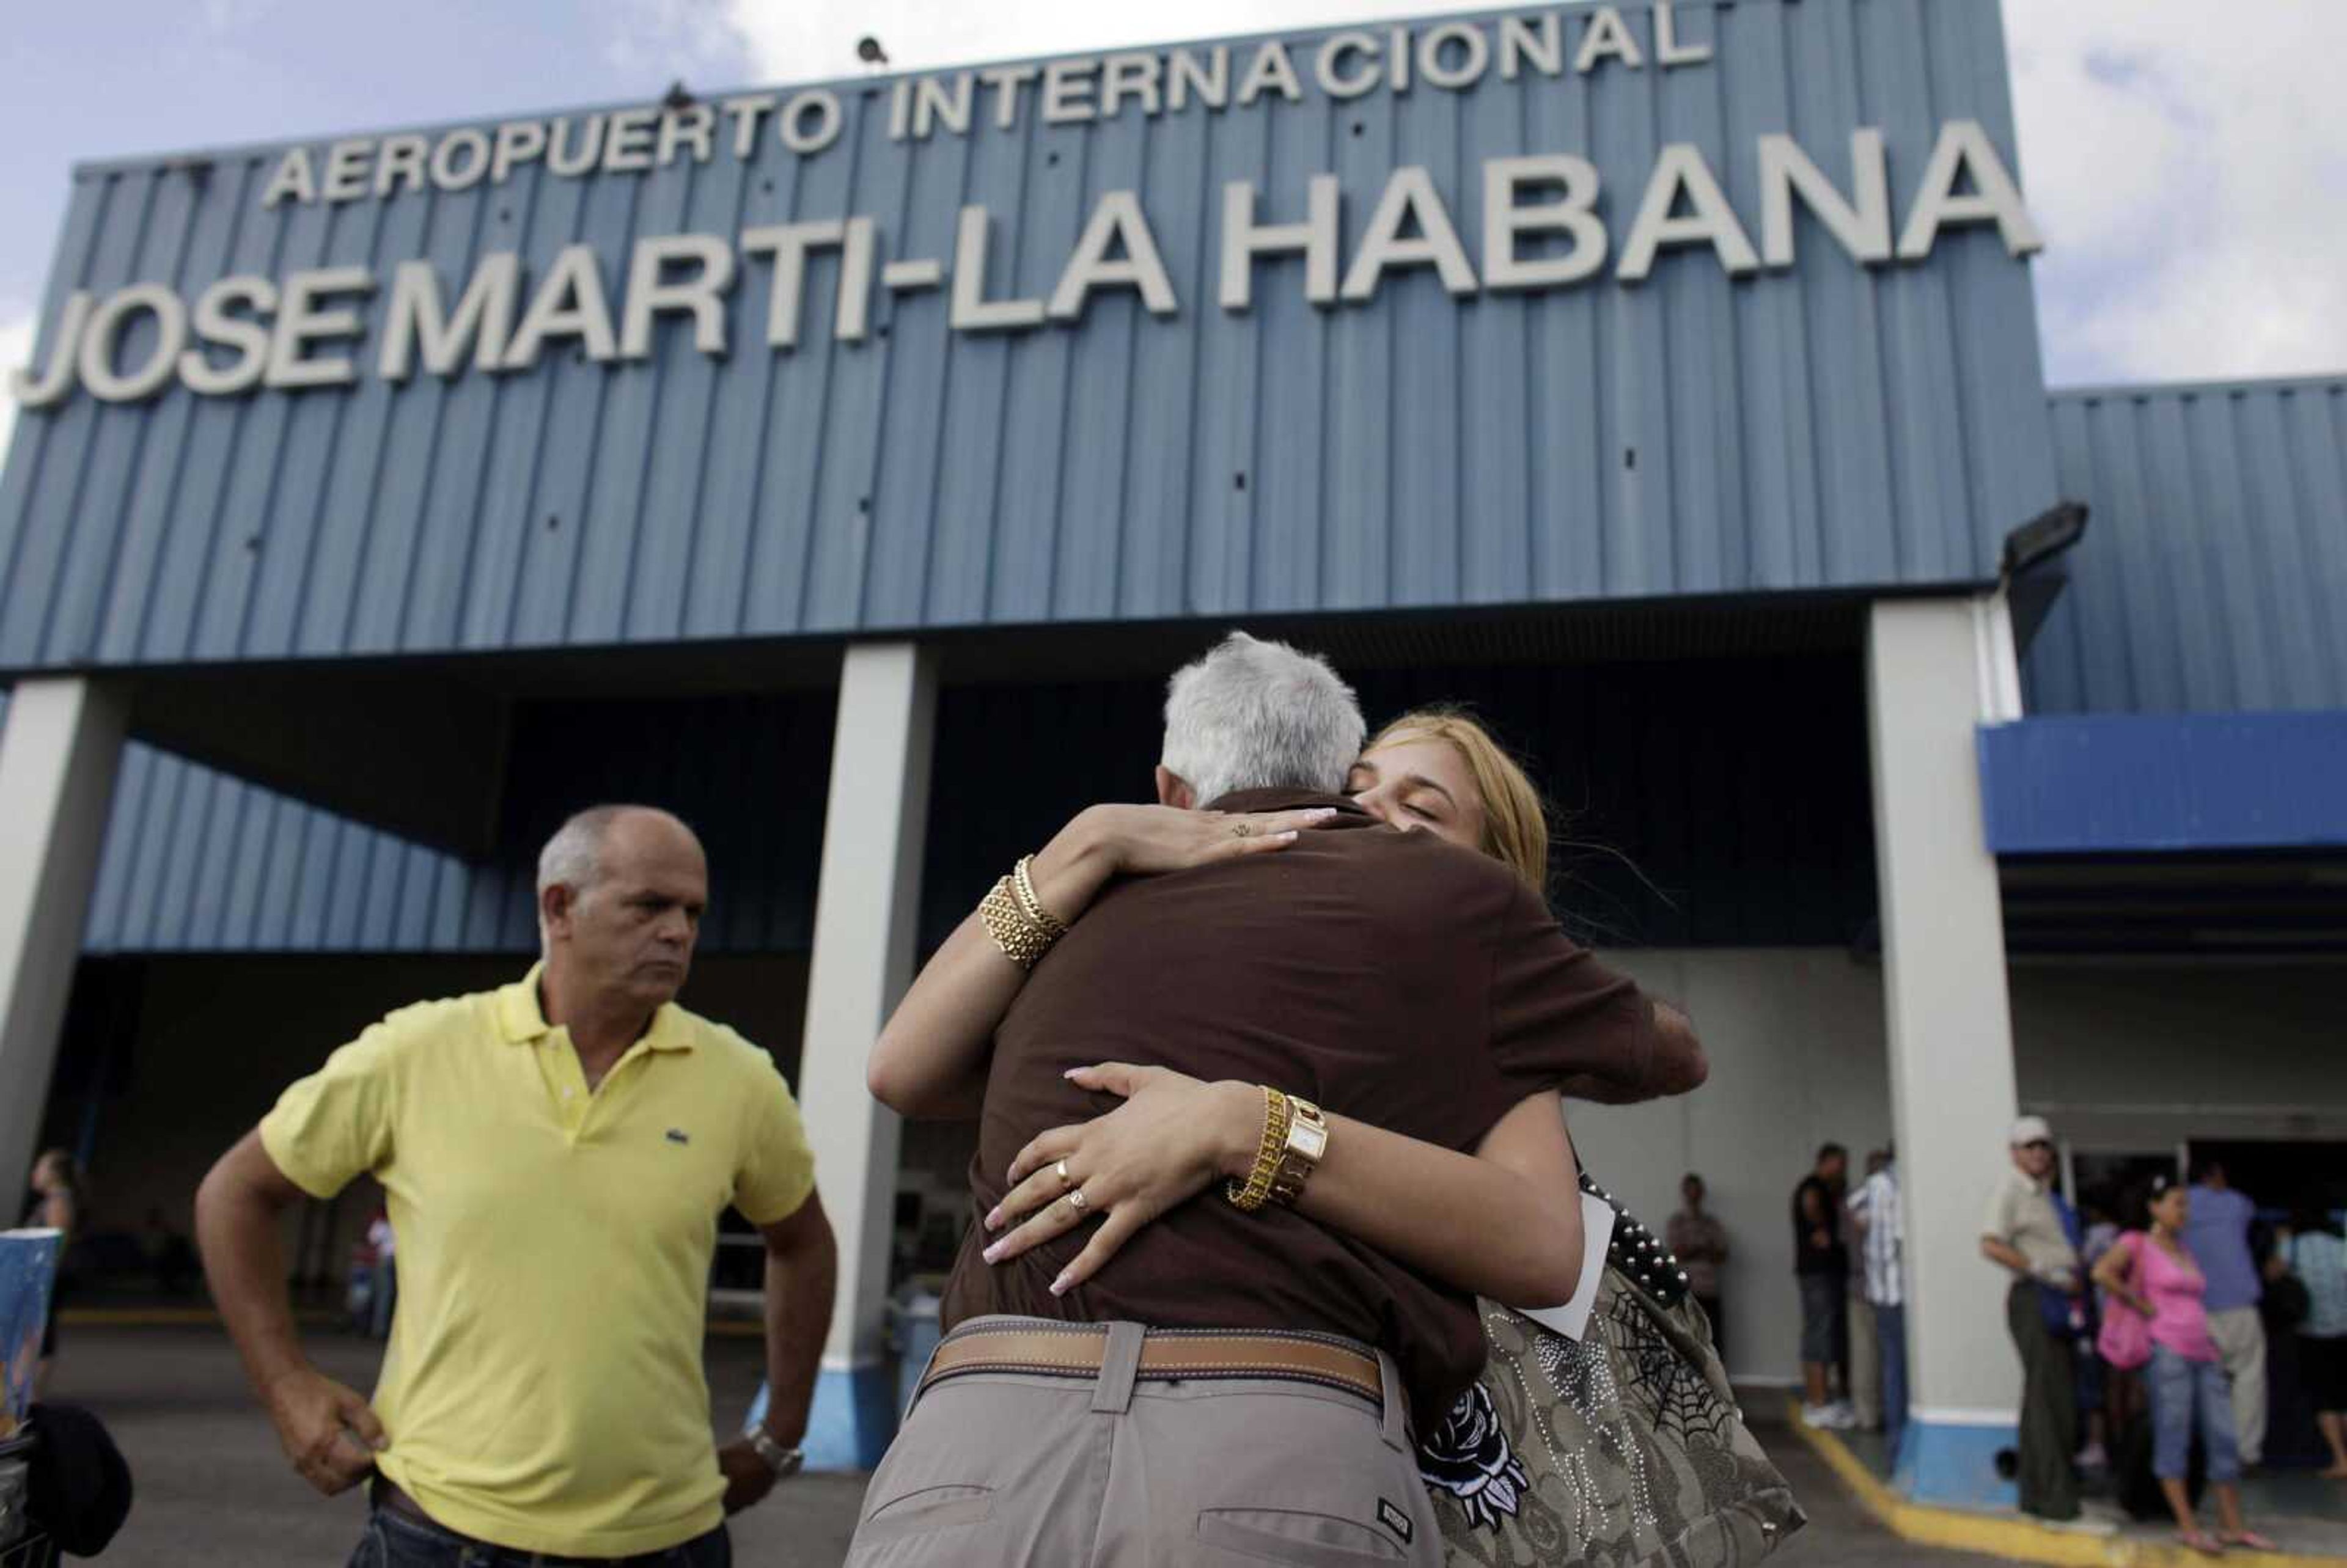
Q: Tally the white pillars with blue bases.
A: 2